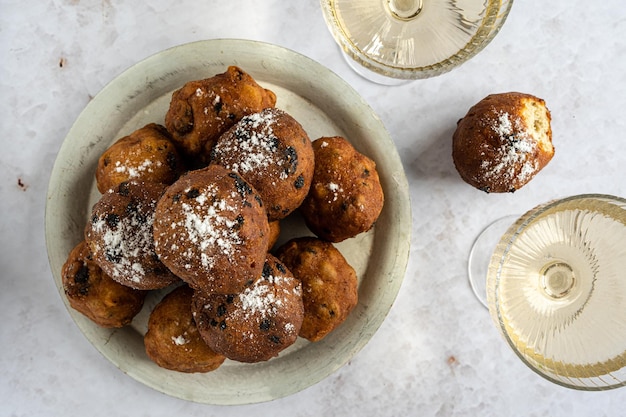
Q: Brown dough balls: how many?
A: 12